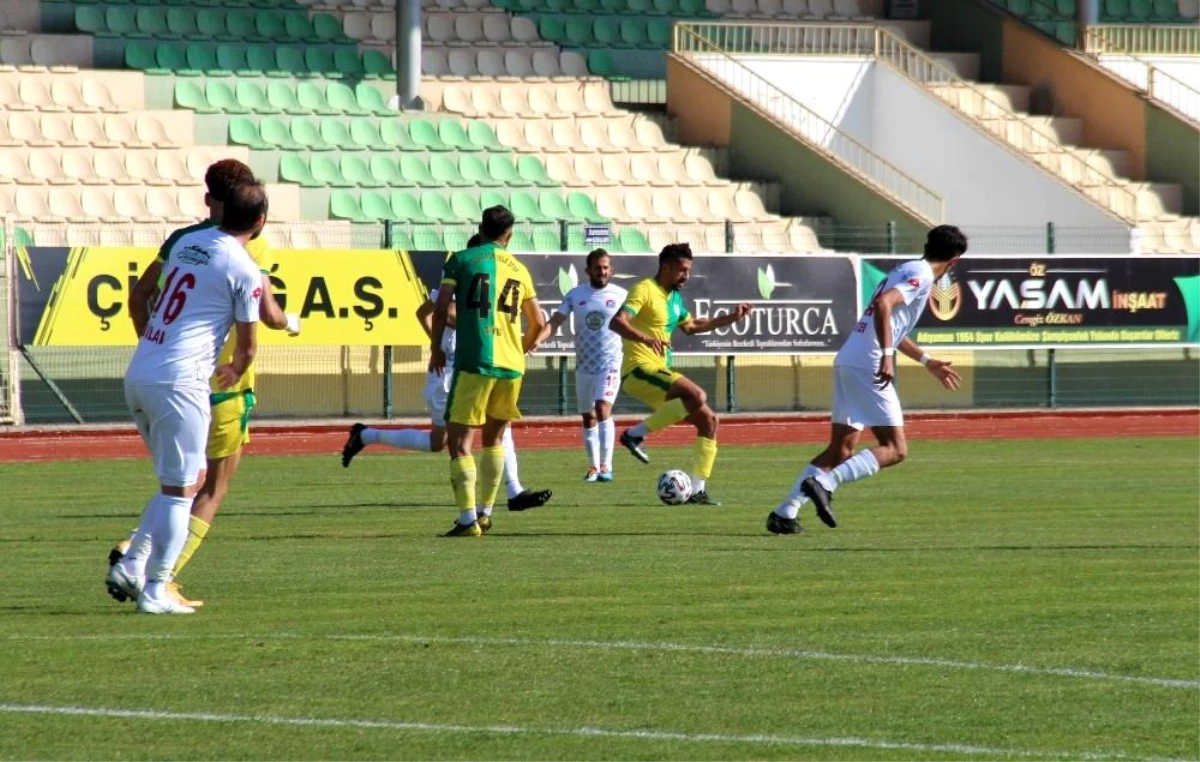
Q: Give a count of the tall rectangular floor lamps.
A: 0